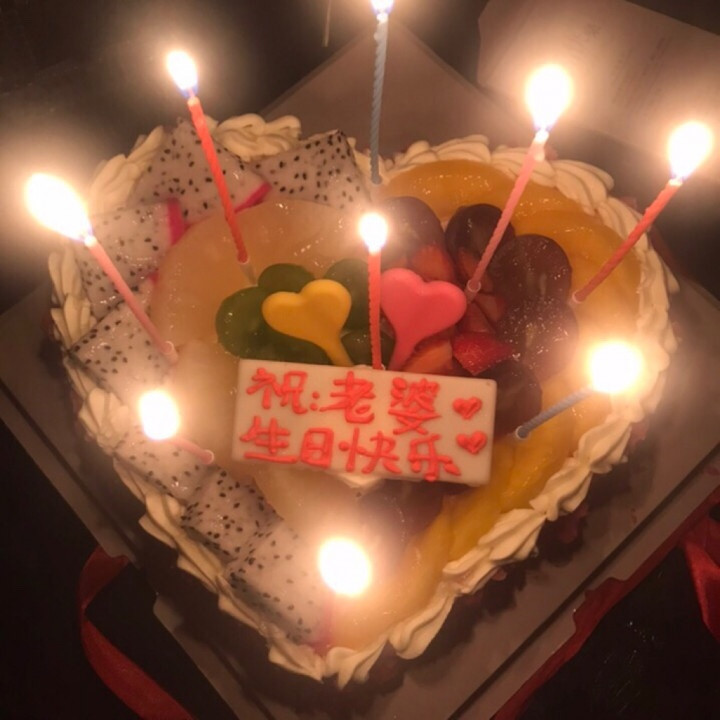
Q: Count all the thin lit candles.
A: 9